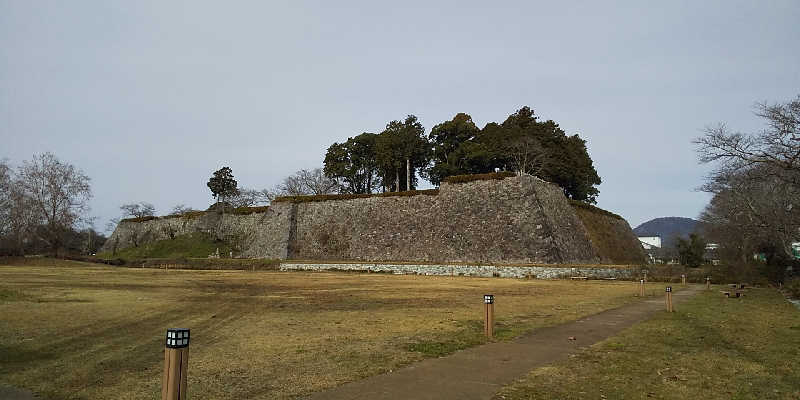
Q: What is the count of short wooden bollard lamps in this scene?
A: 6